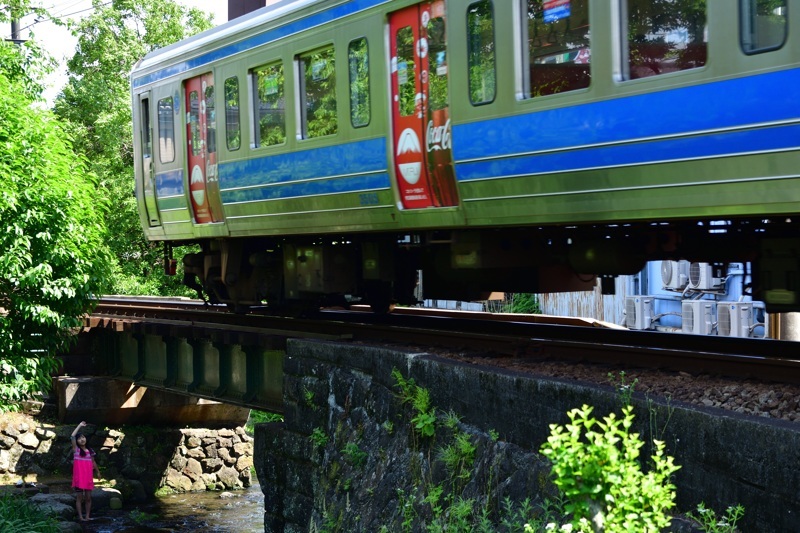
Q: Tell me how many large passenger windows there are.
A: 4